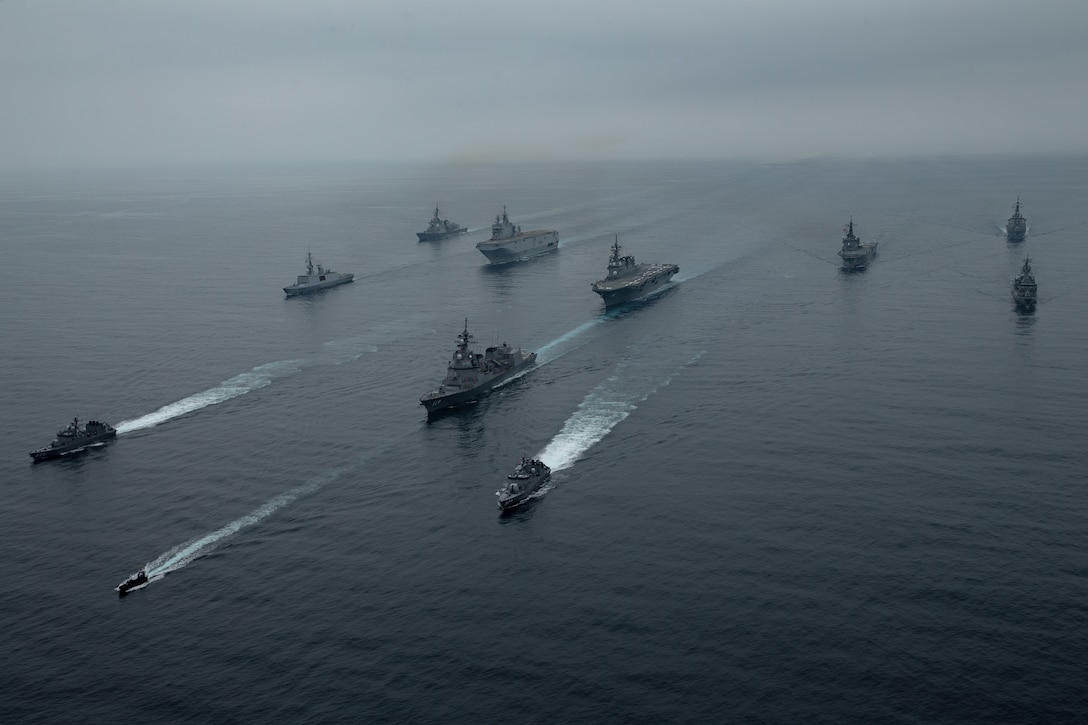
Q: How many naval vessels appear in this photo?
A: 11